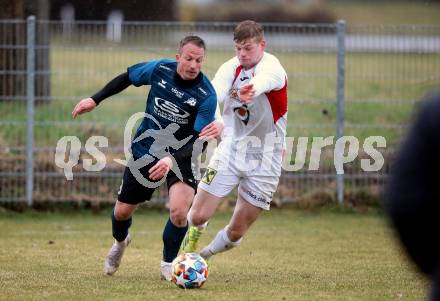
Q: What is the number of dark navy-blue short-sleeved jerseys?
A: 1